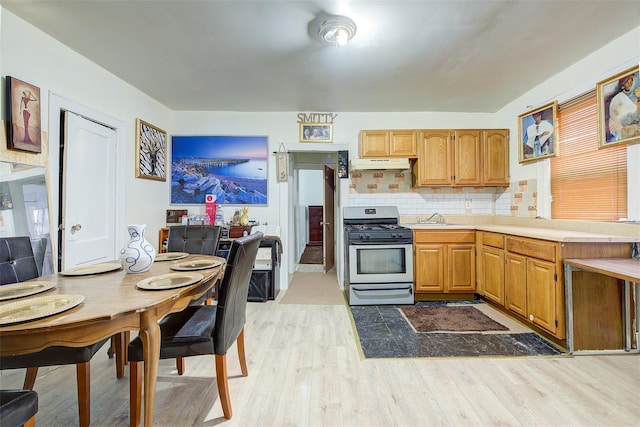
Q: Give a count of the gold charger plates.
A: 6